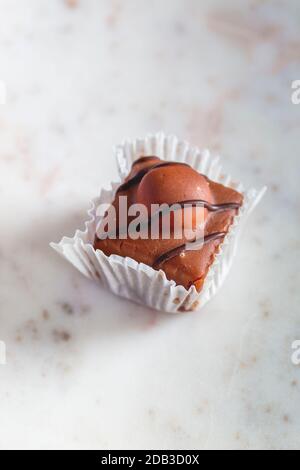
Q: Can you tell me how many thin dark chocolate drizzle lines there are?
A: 3